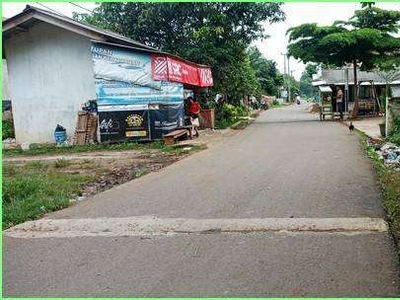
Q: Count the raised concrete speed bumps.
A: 1